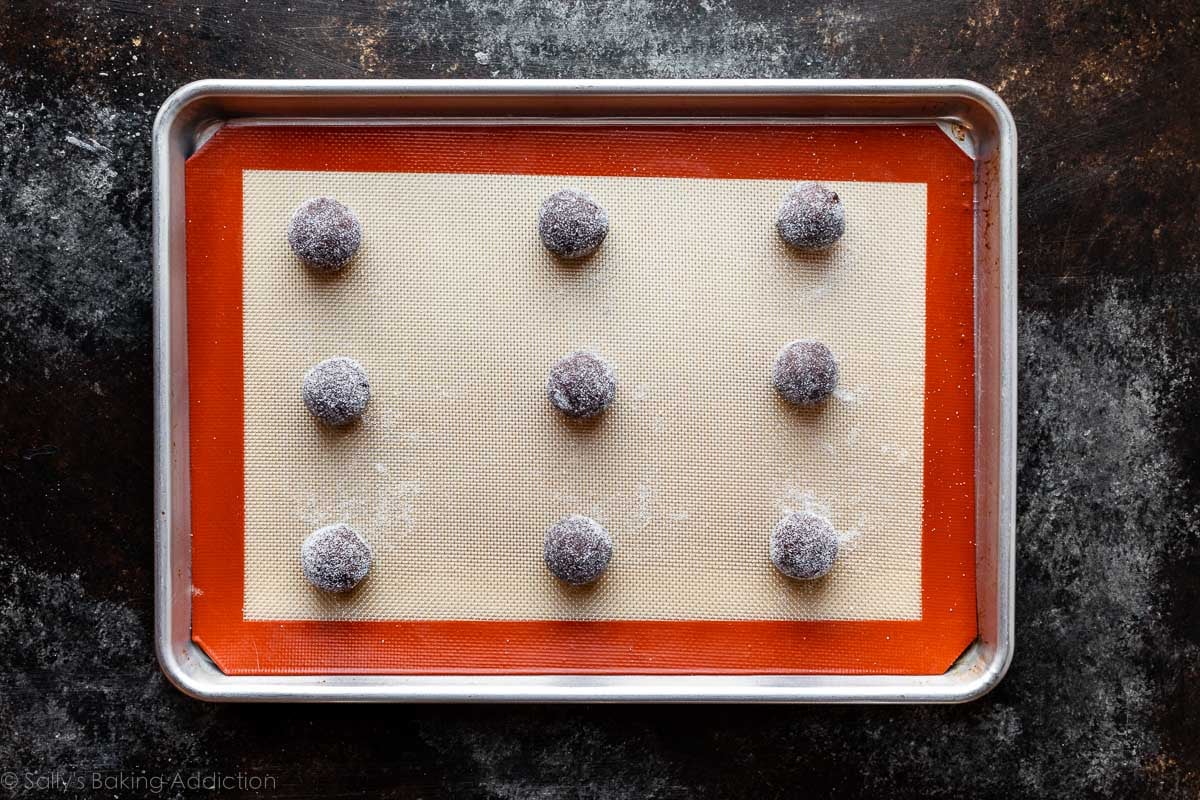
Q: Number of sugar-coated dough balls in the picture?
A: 9